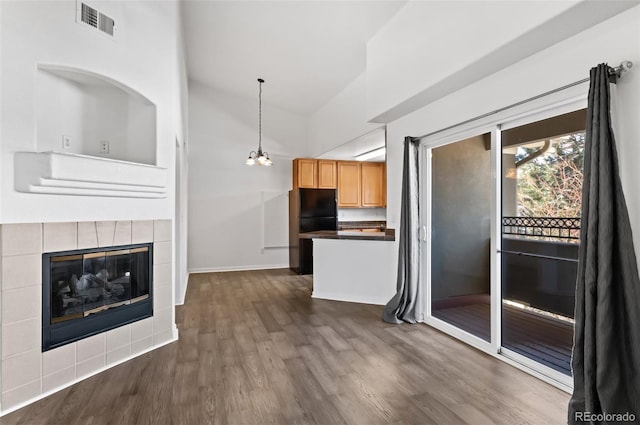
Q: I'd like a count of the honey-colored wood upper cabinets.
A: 4